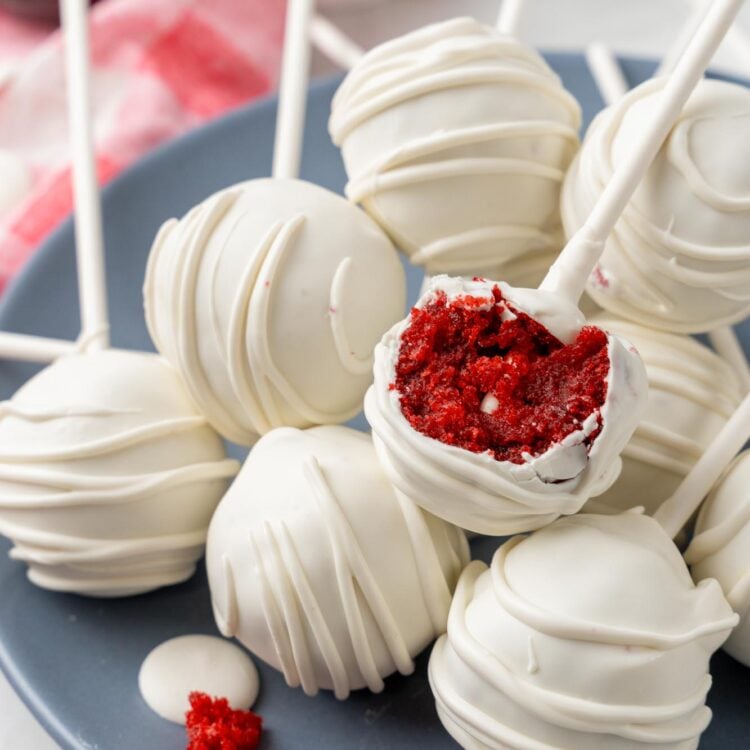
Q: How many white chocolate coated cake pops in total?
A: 9